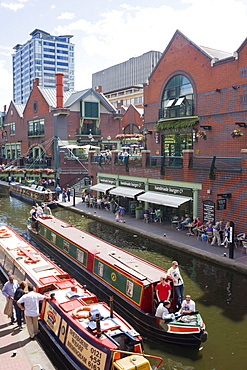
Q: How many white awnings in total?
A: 3